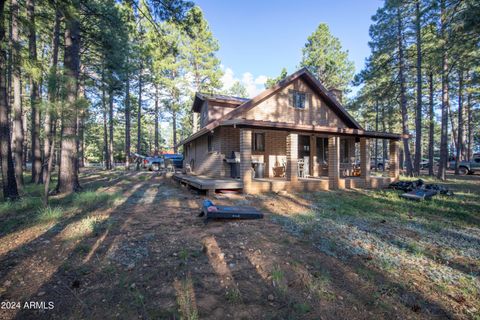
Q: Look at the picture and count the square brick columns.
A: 5